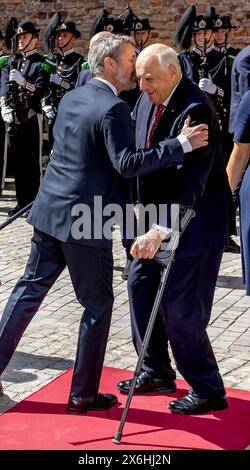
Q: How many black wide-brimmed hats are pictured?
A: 6